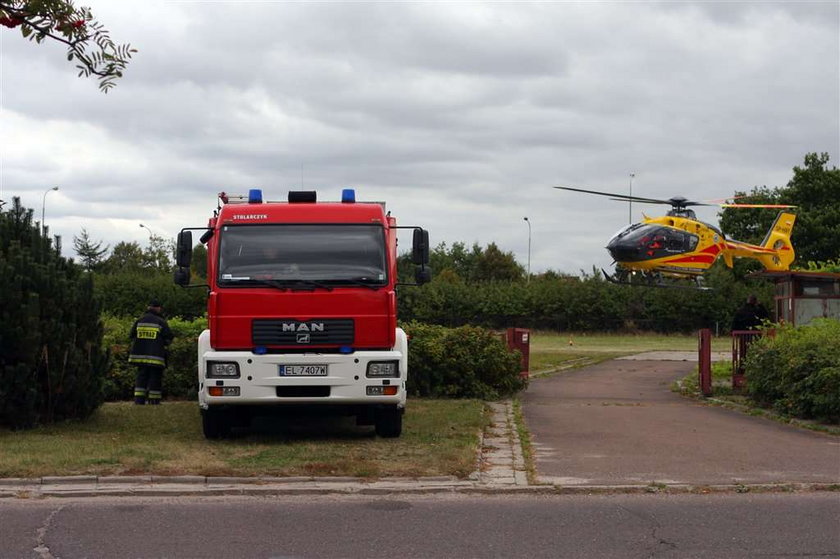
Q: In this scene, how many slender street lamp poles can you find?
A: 4